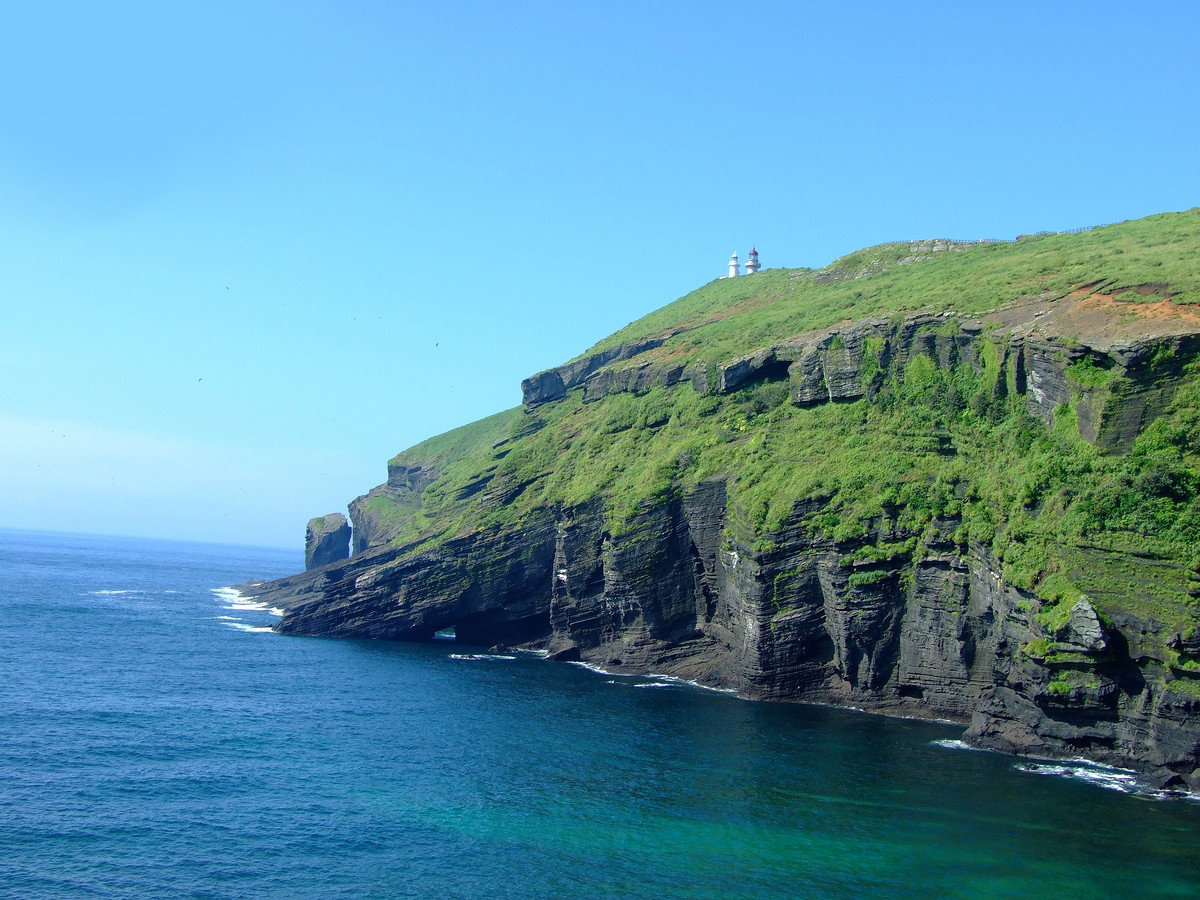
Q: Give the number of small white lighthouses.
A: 2